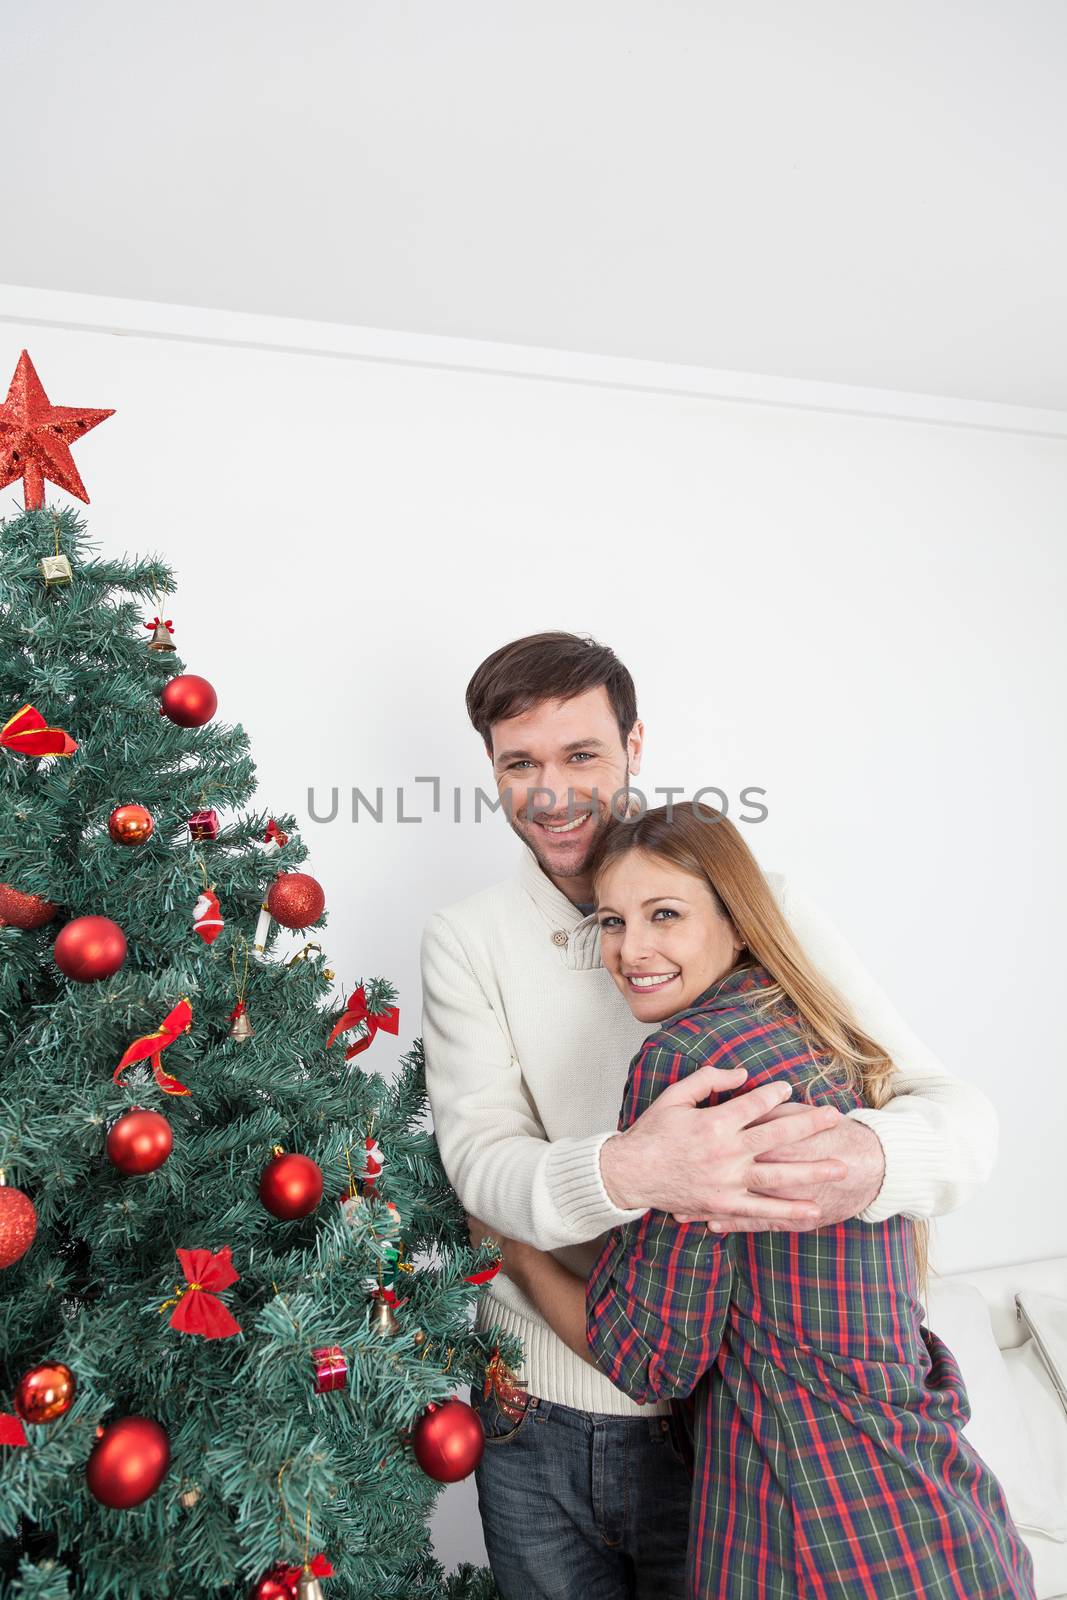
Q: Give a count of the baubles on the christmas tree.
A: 12